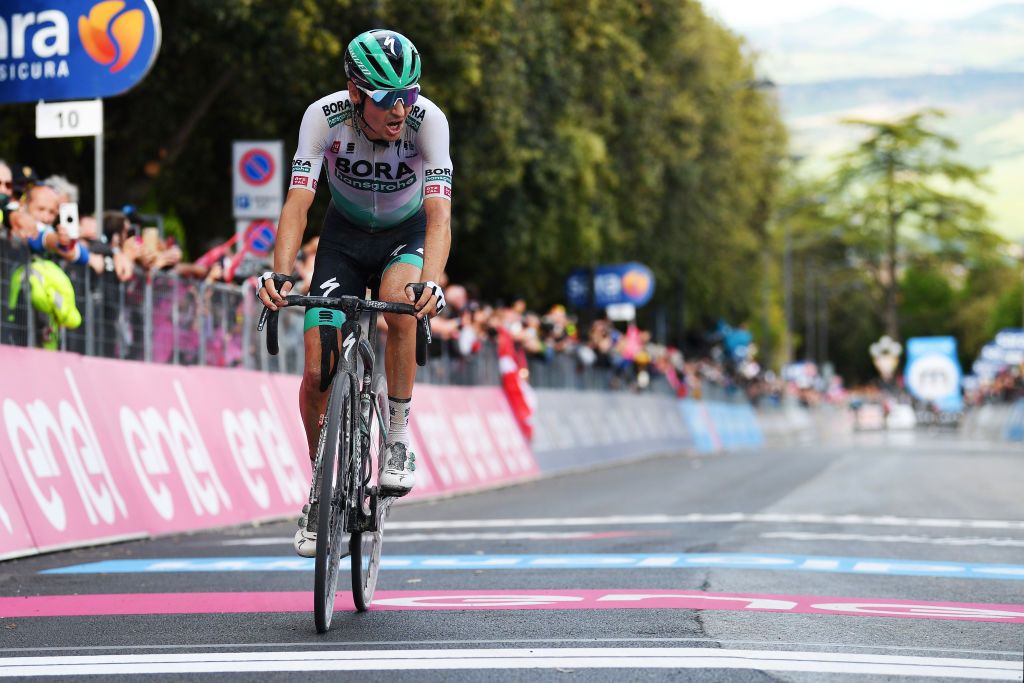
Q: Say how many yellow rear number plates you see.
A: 0